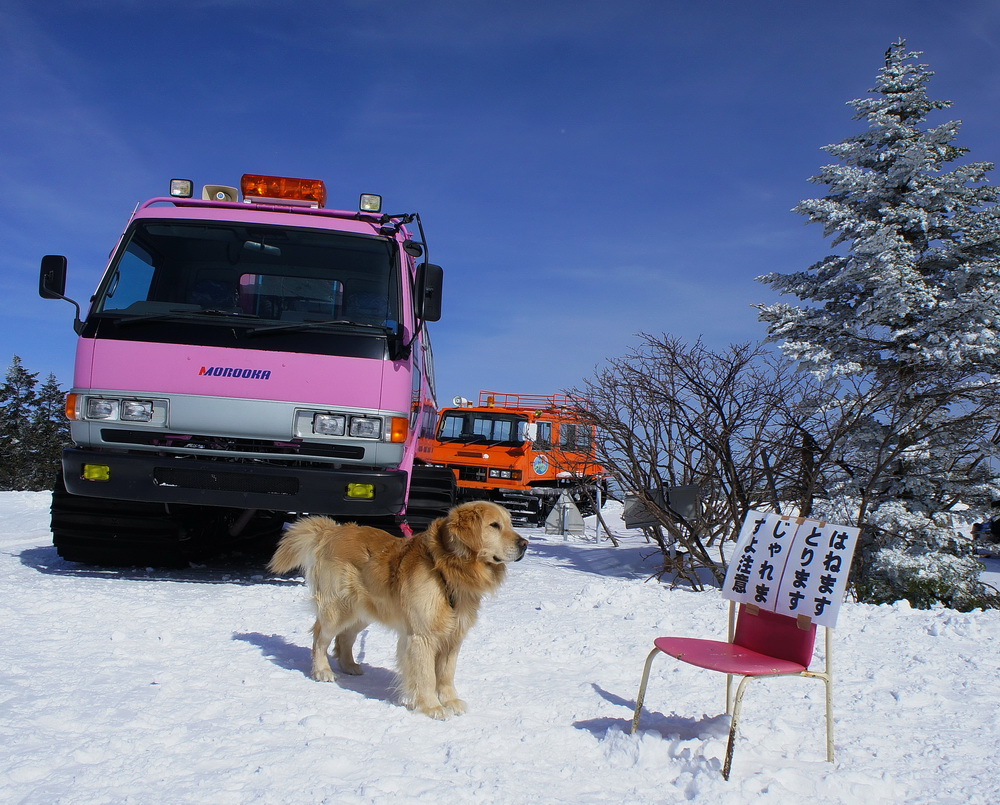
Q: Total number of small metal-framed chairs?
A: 1